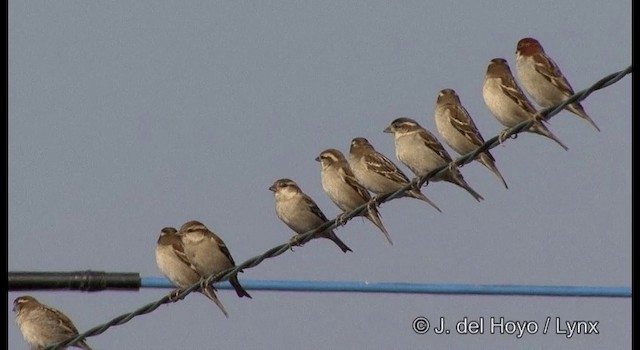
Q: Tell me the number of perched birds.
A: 10